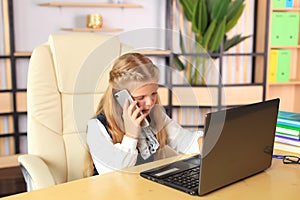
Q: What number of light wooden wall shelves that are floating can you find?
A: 2